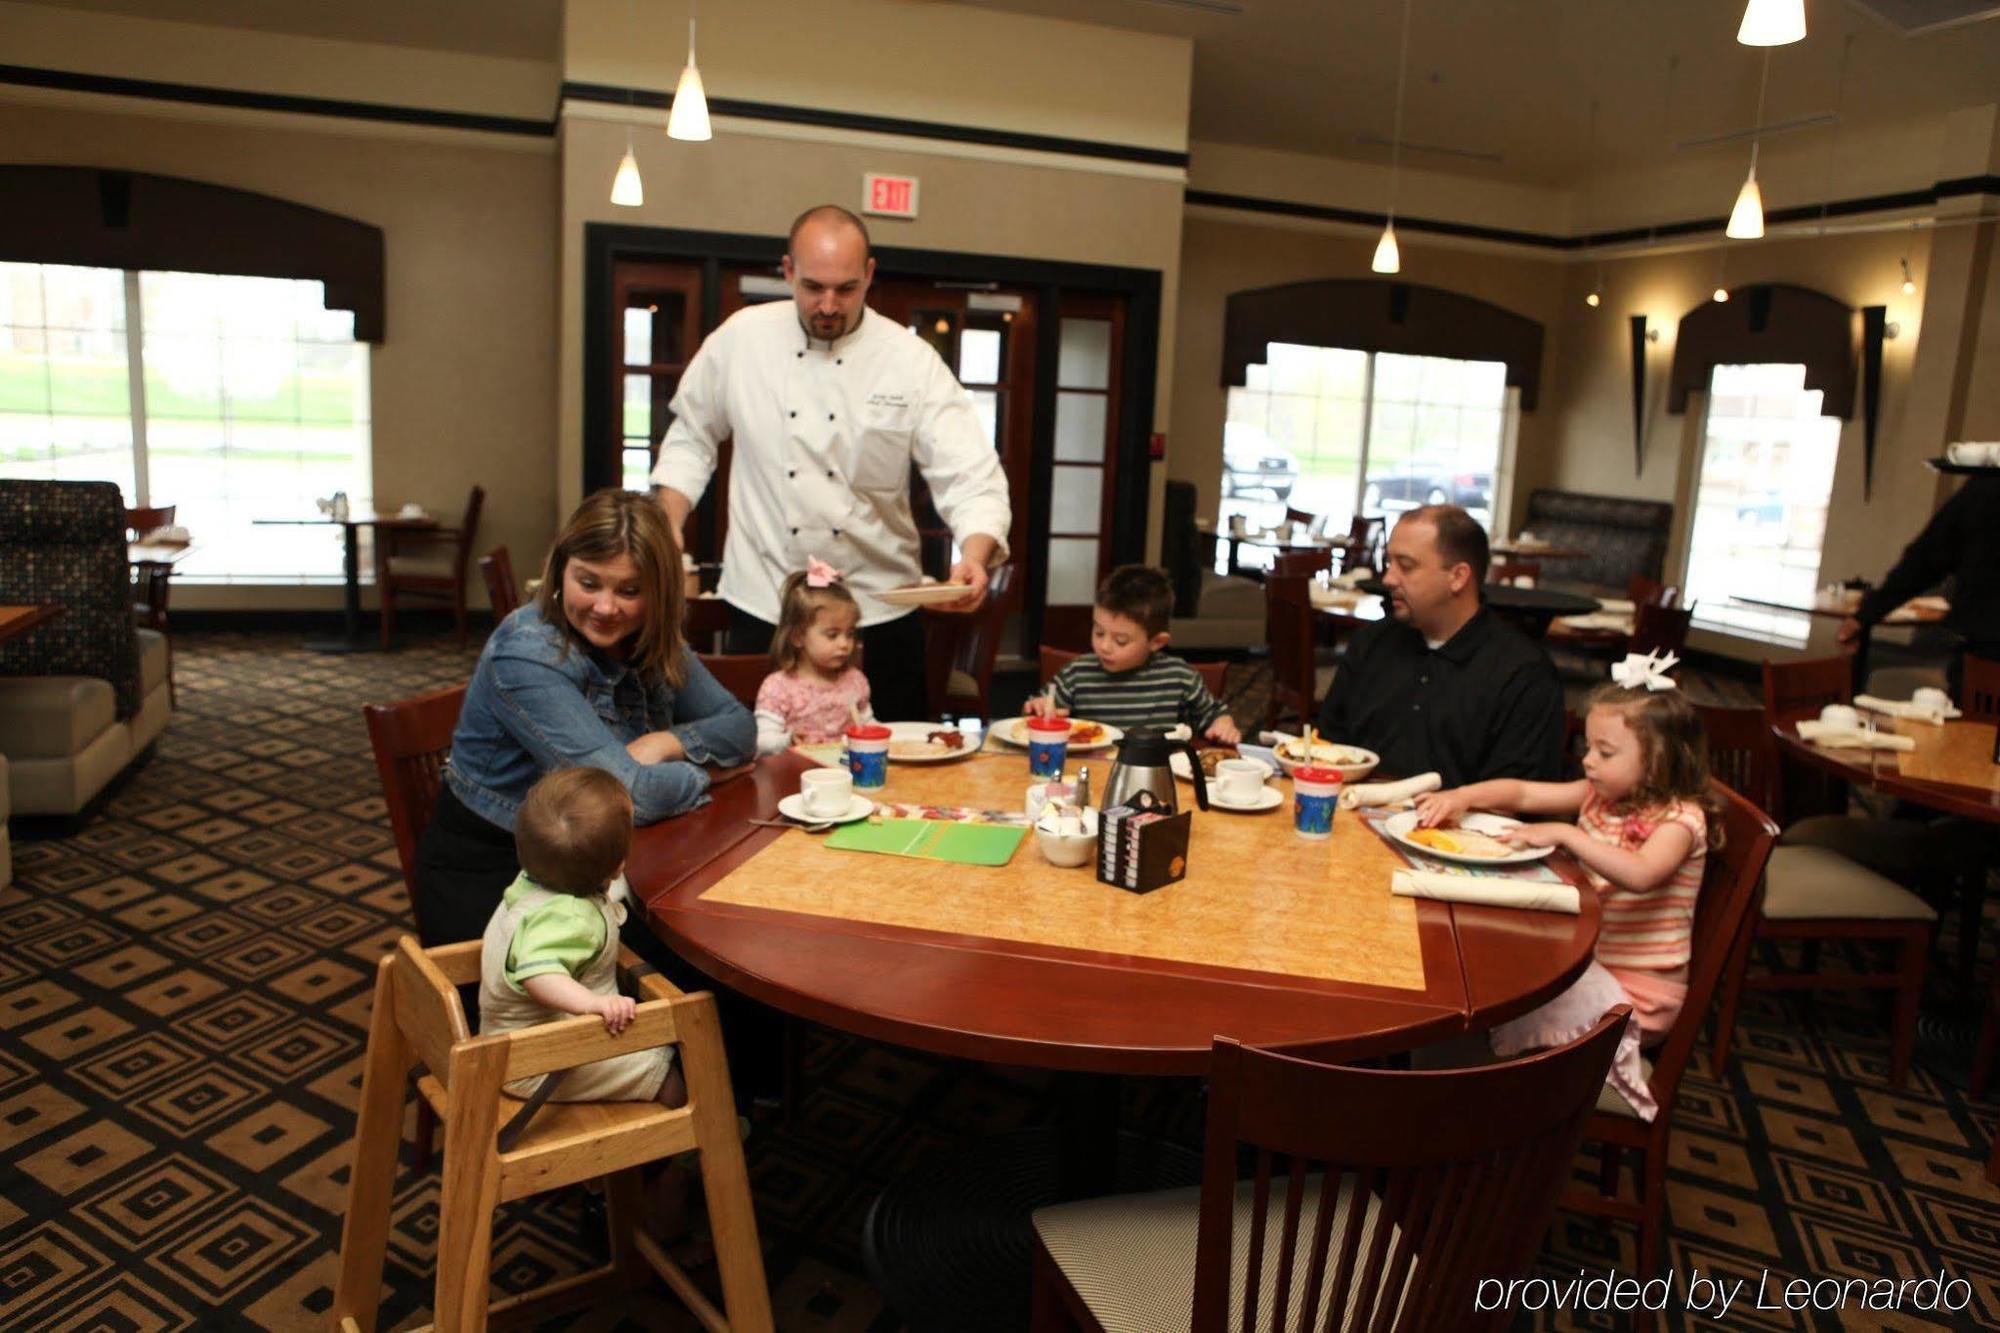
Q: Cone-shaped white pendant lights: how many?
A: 5